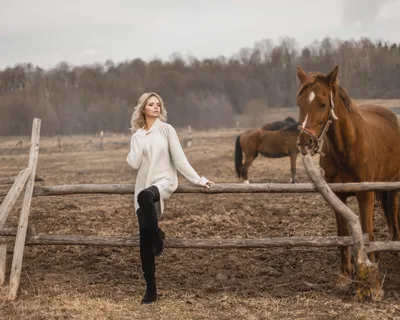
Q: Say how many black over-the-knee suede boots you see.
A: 2